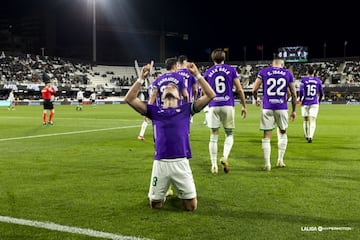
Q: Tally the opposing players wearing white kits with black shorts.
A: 2